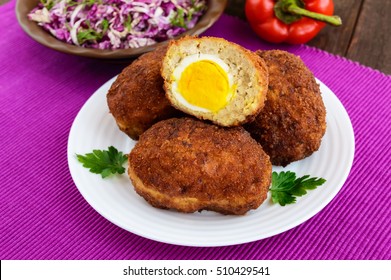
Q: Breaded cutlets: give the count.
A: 4